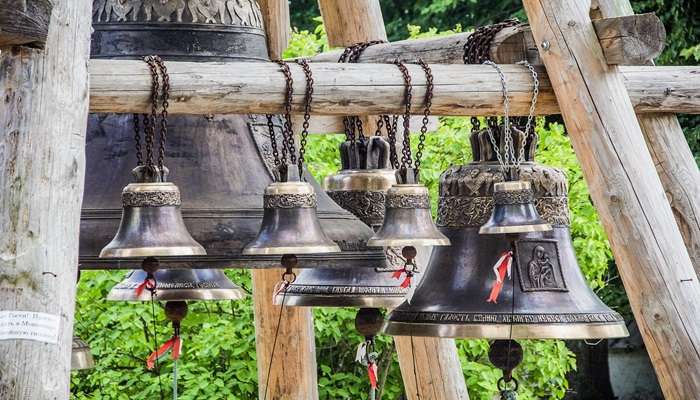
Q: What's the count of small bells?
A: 4